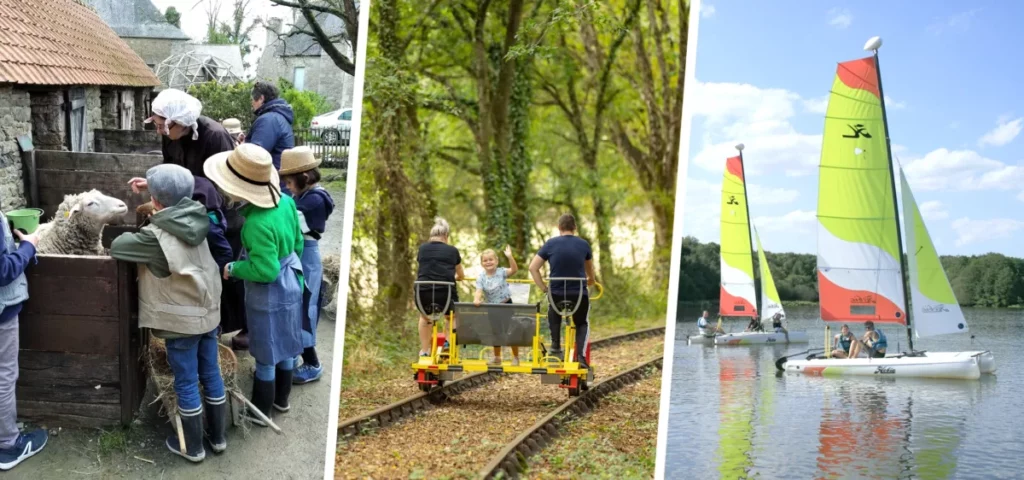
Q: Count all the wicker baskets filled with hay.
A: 1